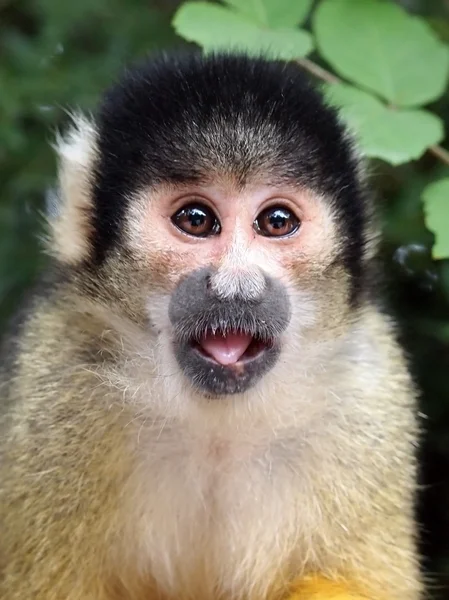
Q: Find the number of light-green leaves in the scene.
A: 5